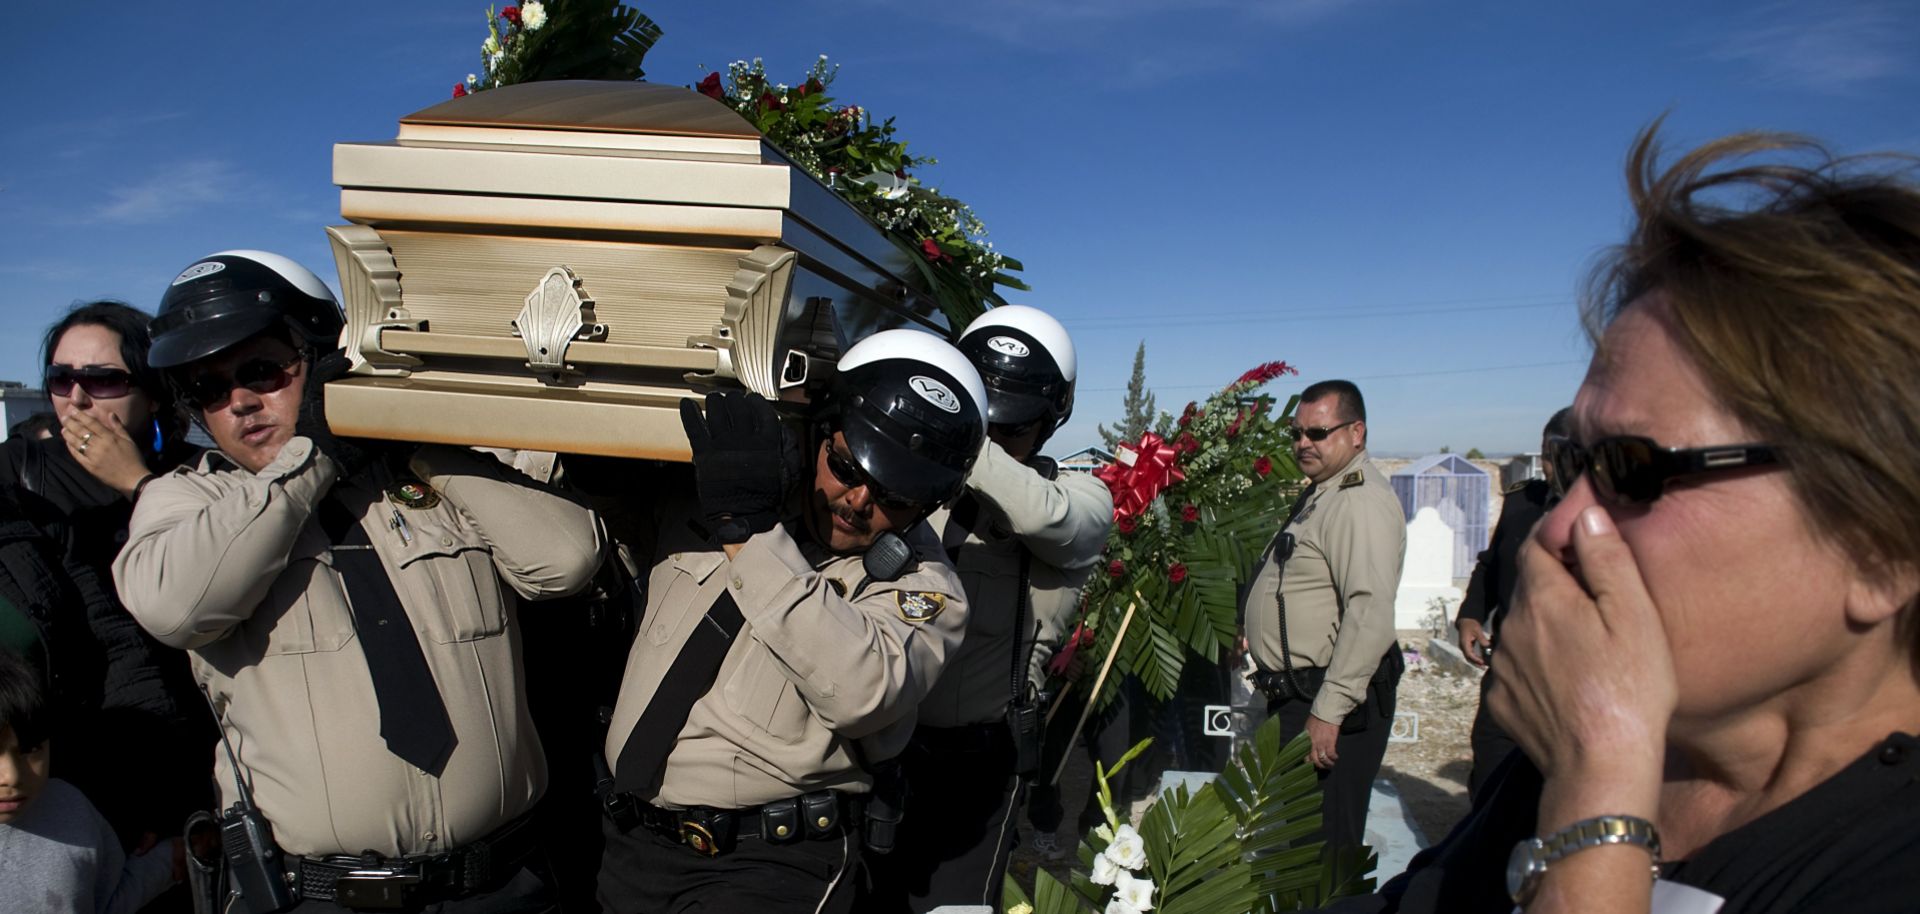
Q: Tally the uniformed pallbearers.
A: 3